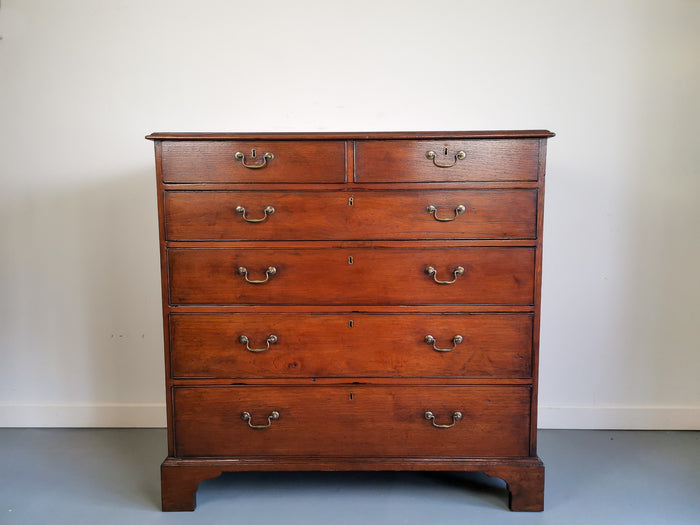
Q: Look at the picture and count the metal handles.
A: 10